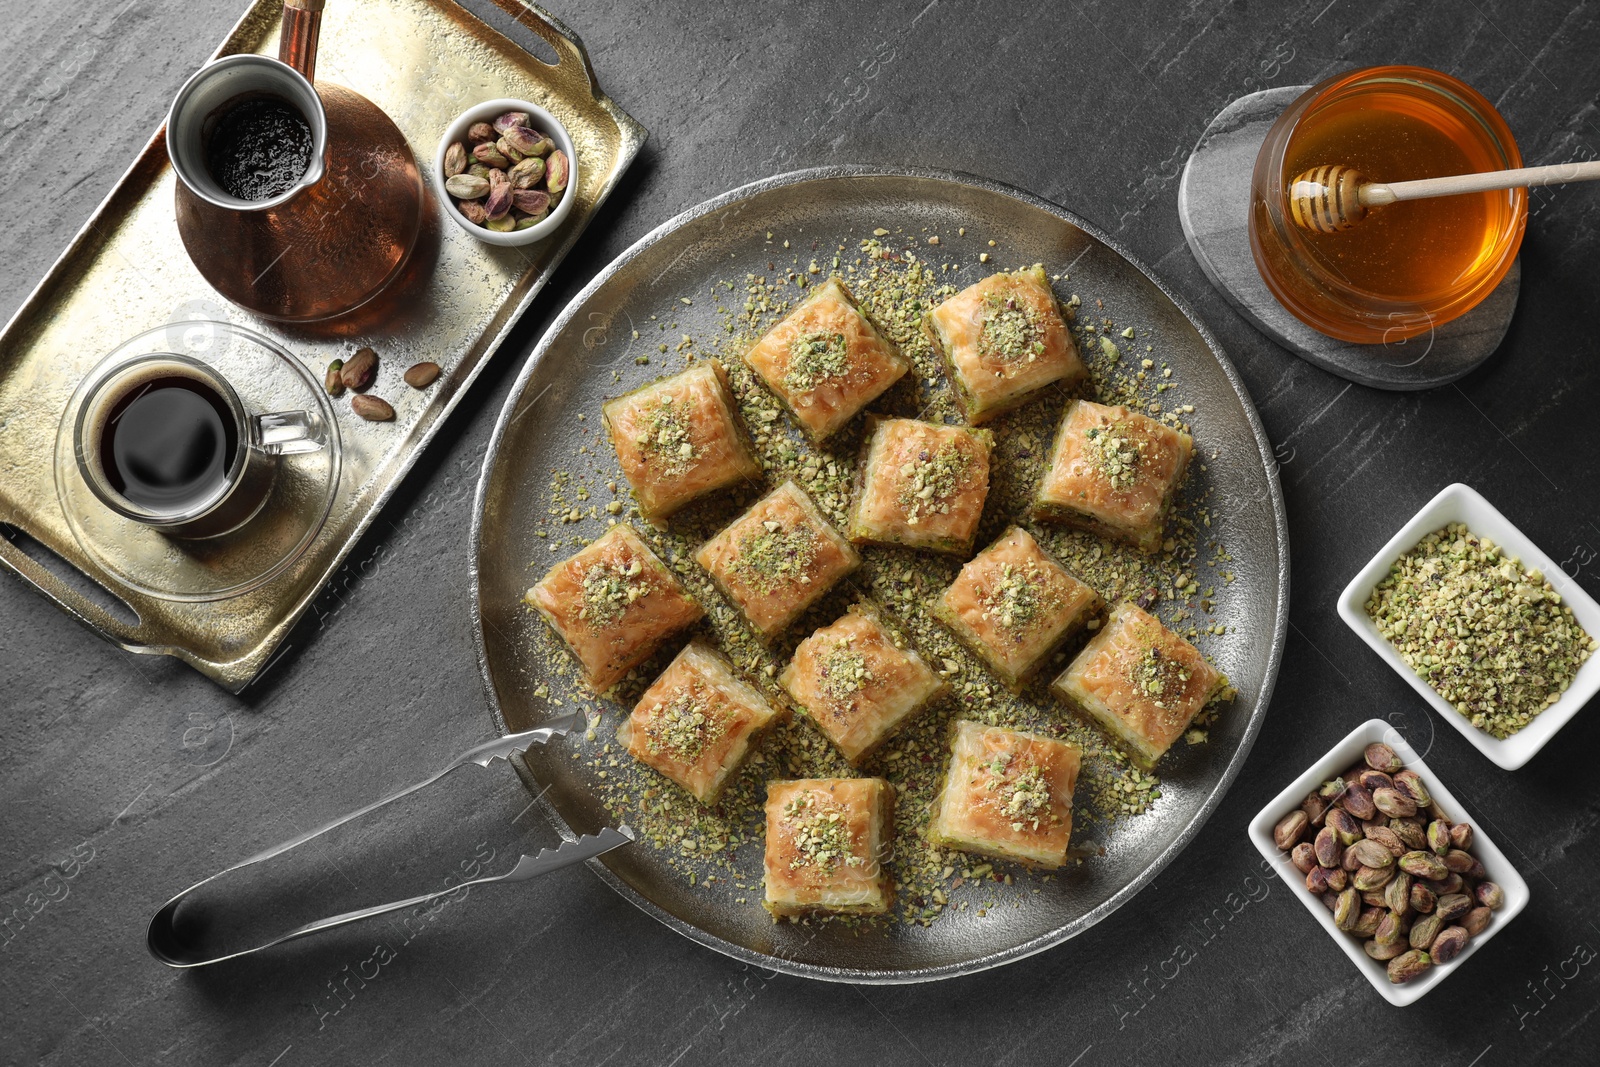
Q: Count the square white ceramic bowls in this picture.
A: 2